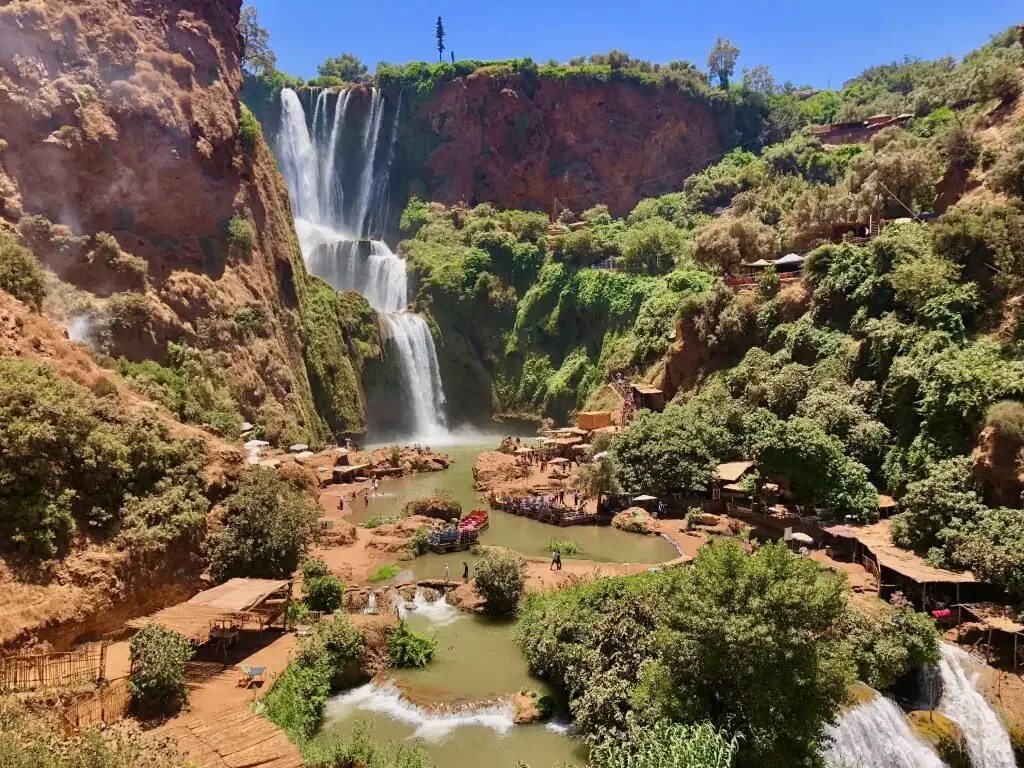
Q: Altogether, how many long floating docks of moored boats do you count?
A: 2